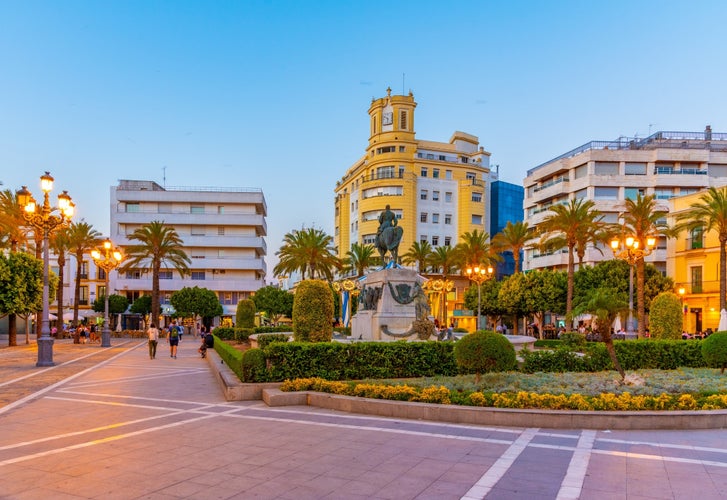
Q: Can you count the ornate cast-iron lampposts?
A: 4